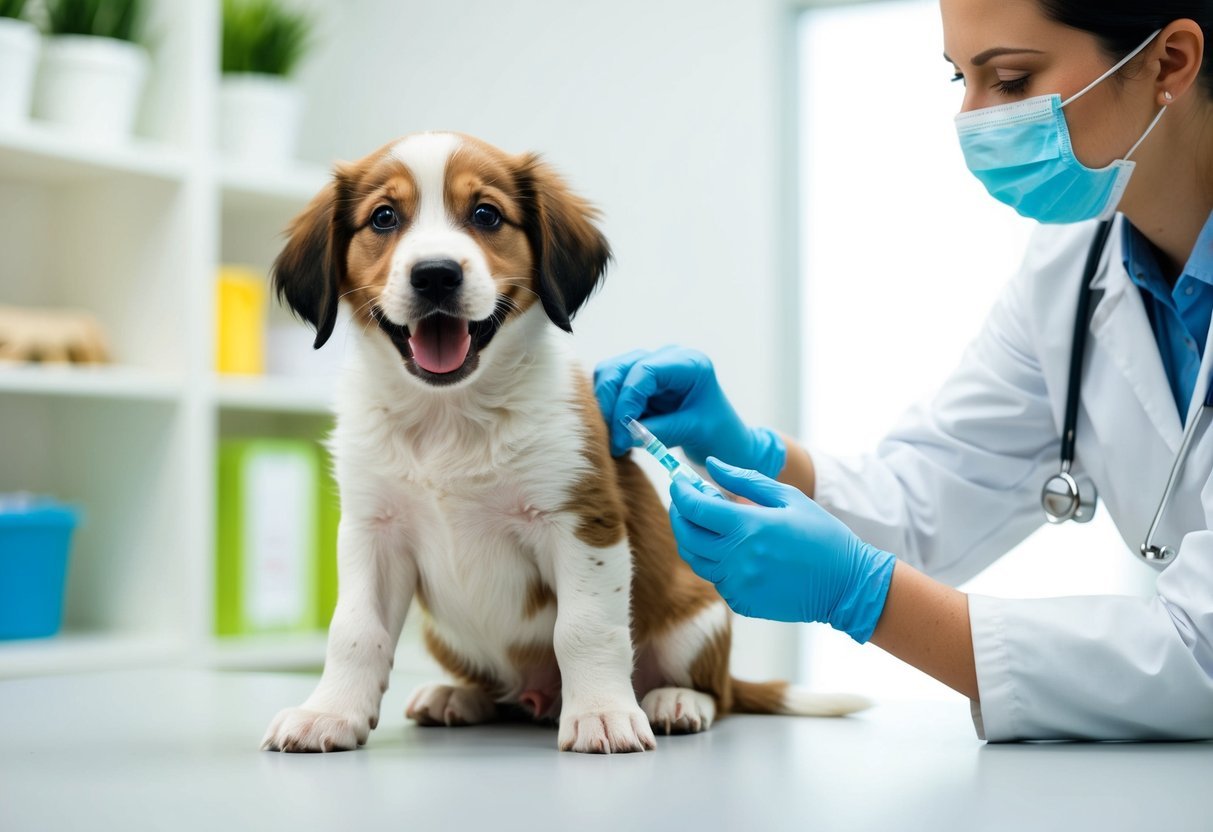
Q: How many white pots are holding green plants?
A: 3